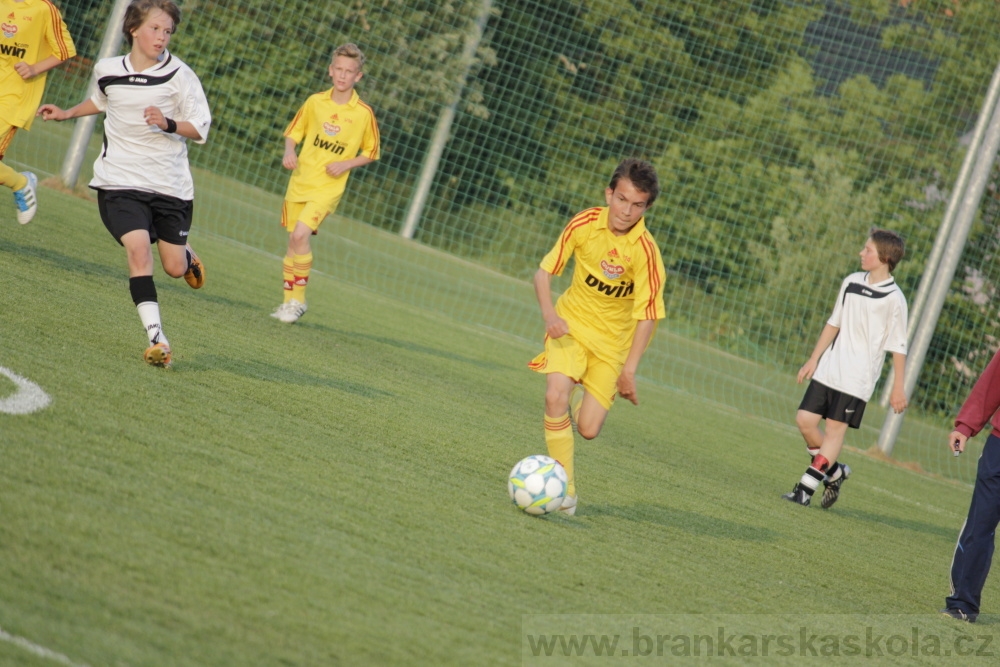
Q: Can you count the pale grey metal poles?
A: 4